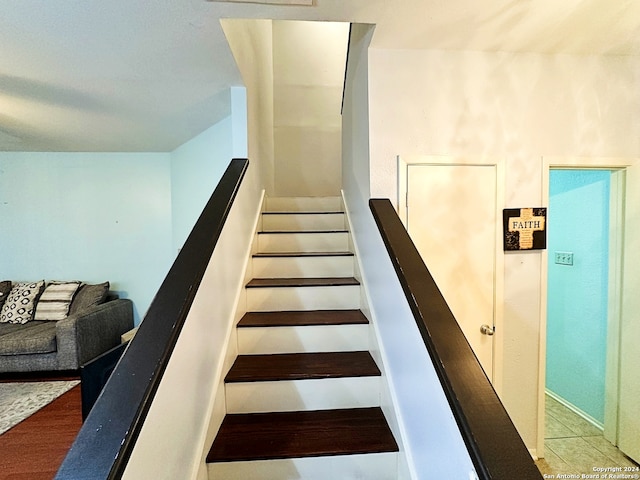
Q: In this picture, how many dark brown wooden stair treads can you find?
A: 7